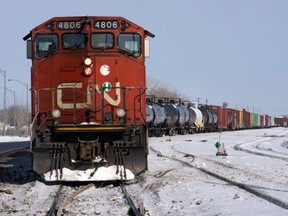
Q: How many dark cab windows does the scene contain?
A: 4